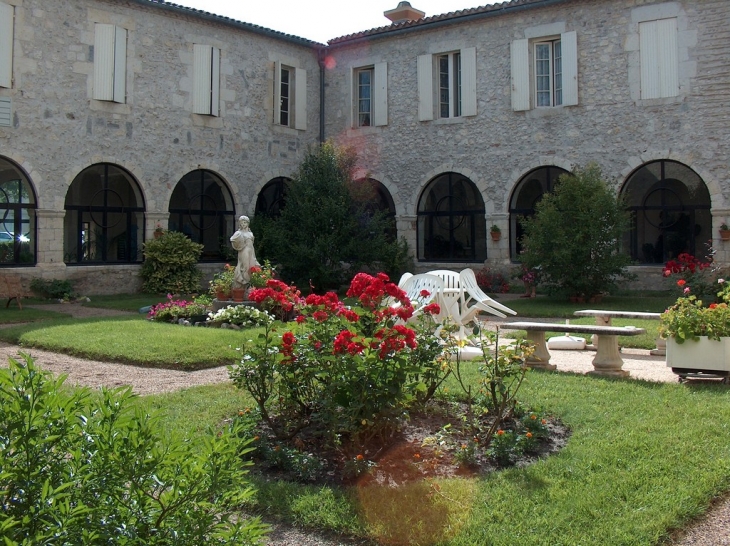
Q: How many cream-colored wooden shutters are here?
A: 14